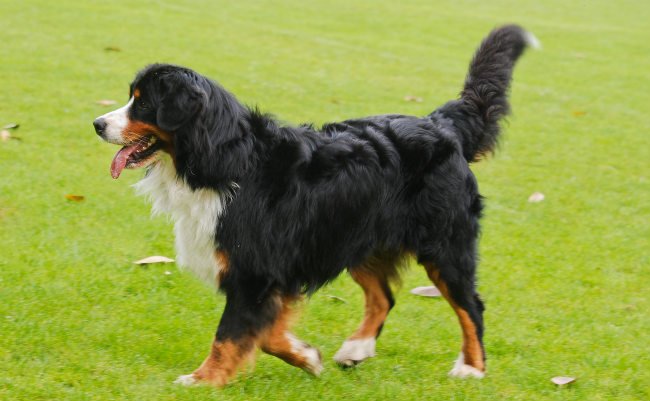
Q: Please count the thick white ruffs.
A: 1